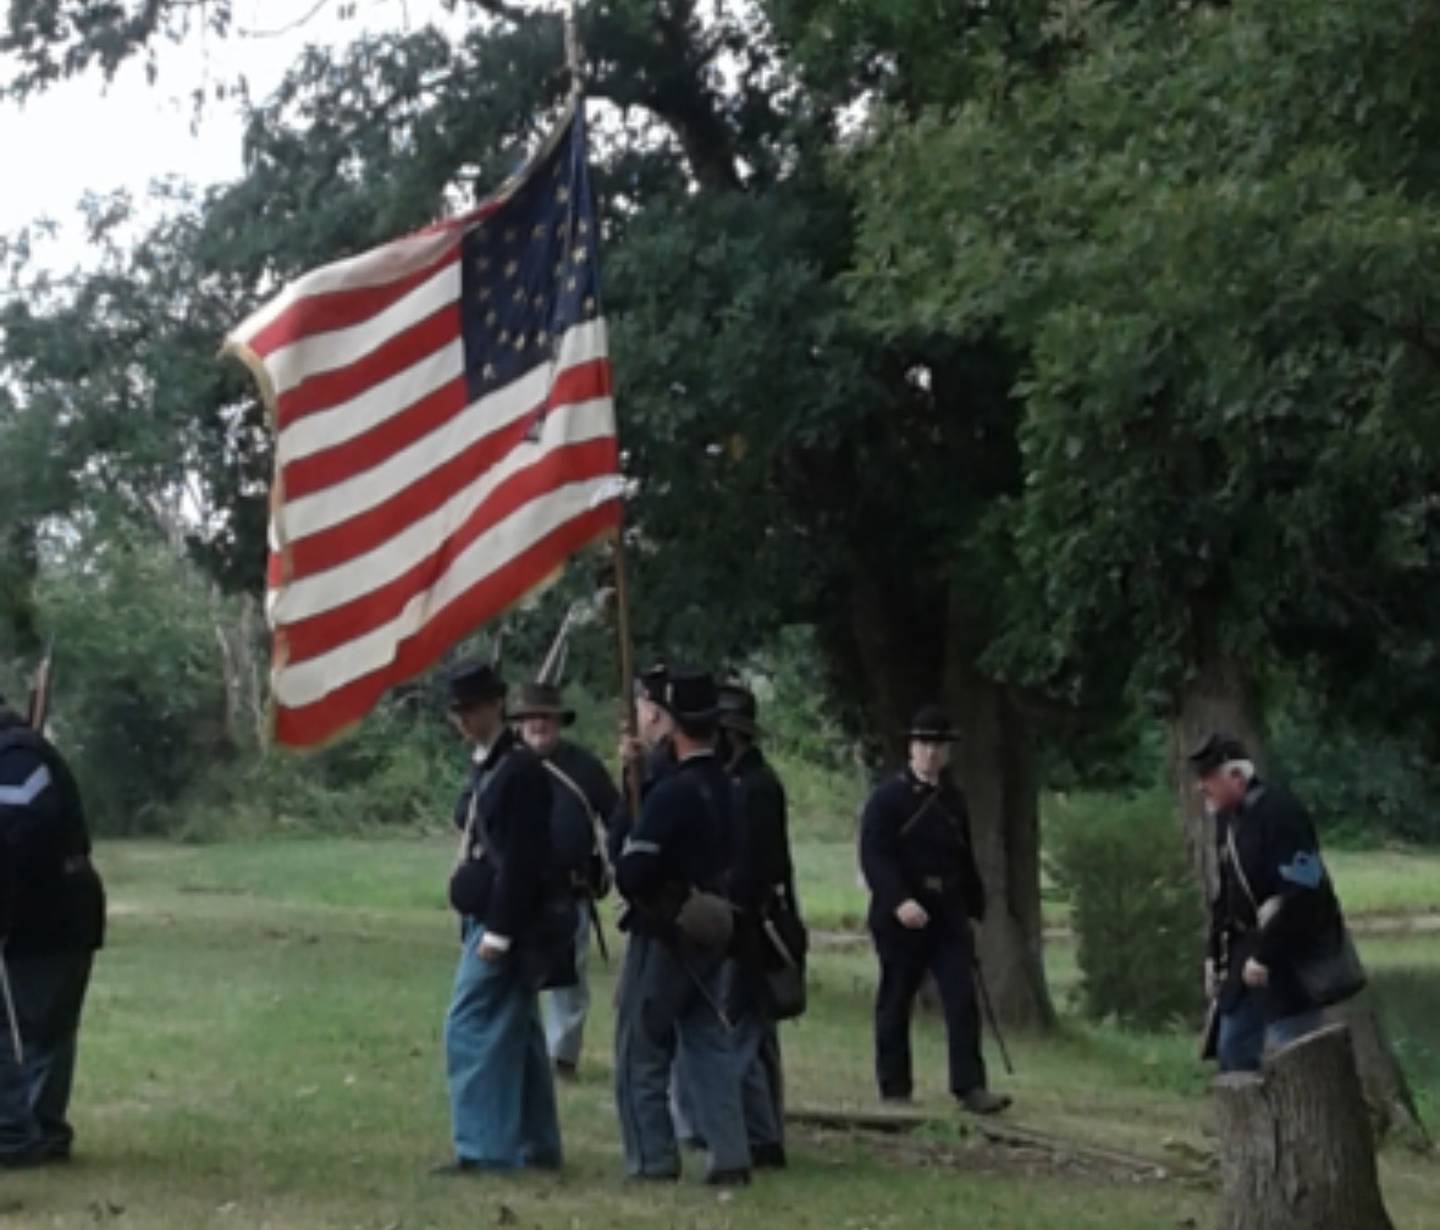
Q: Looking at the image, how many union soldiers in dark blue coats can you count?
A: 8